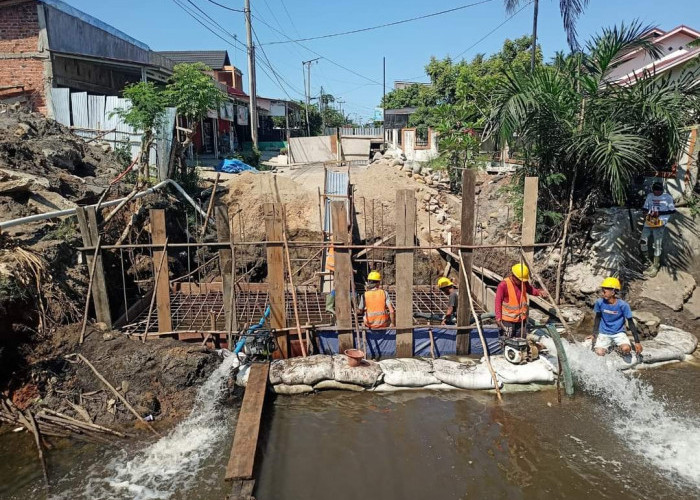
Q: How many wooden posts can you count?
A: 8